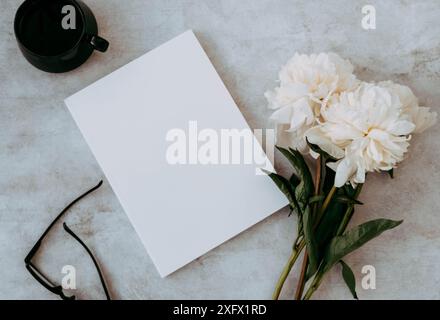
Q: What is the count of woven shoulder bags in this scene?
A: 0